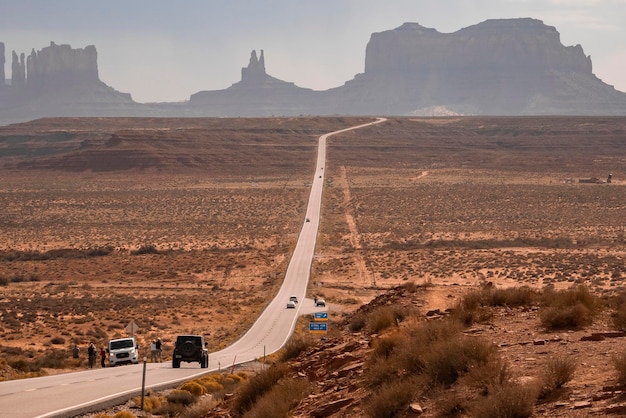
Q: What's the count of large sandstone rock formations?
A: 3